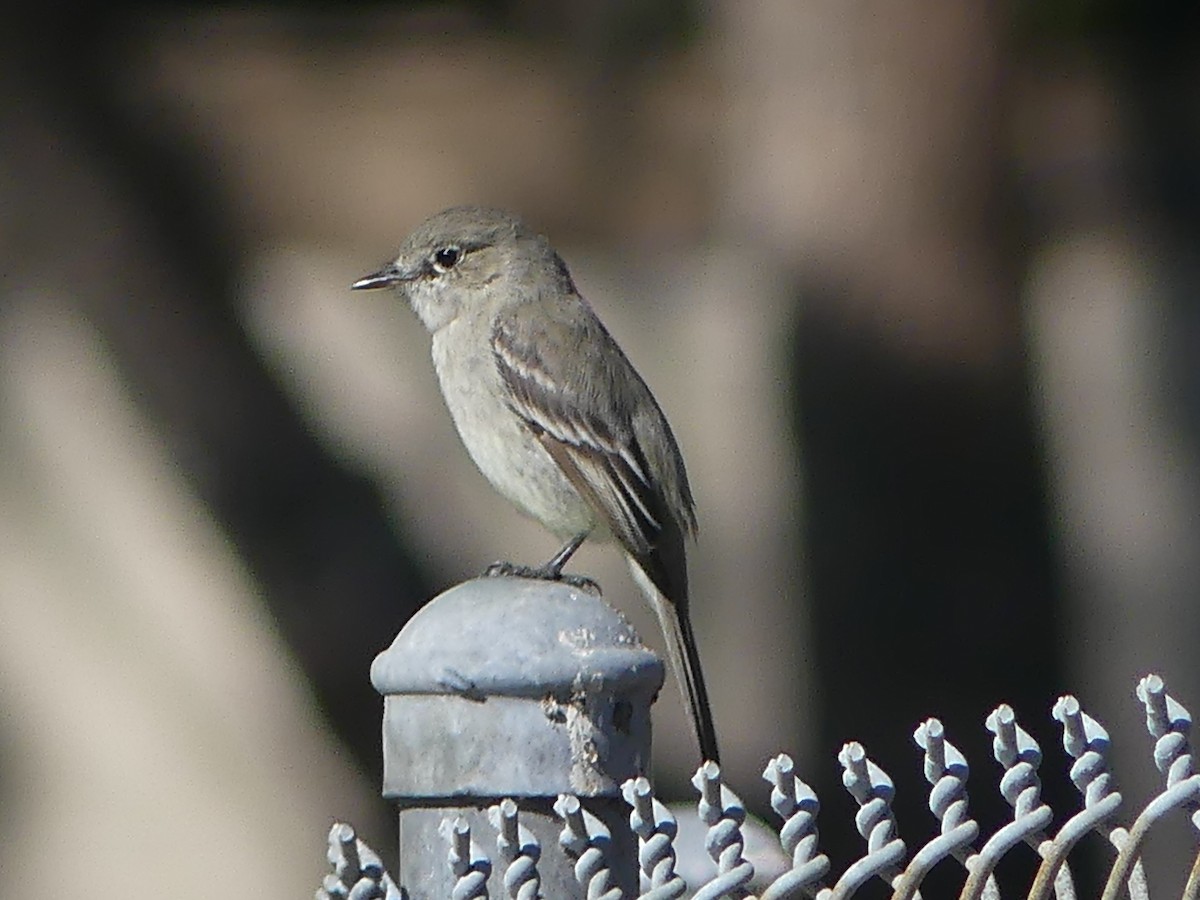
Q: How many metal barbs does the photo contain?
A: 12